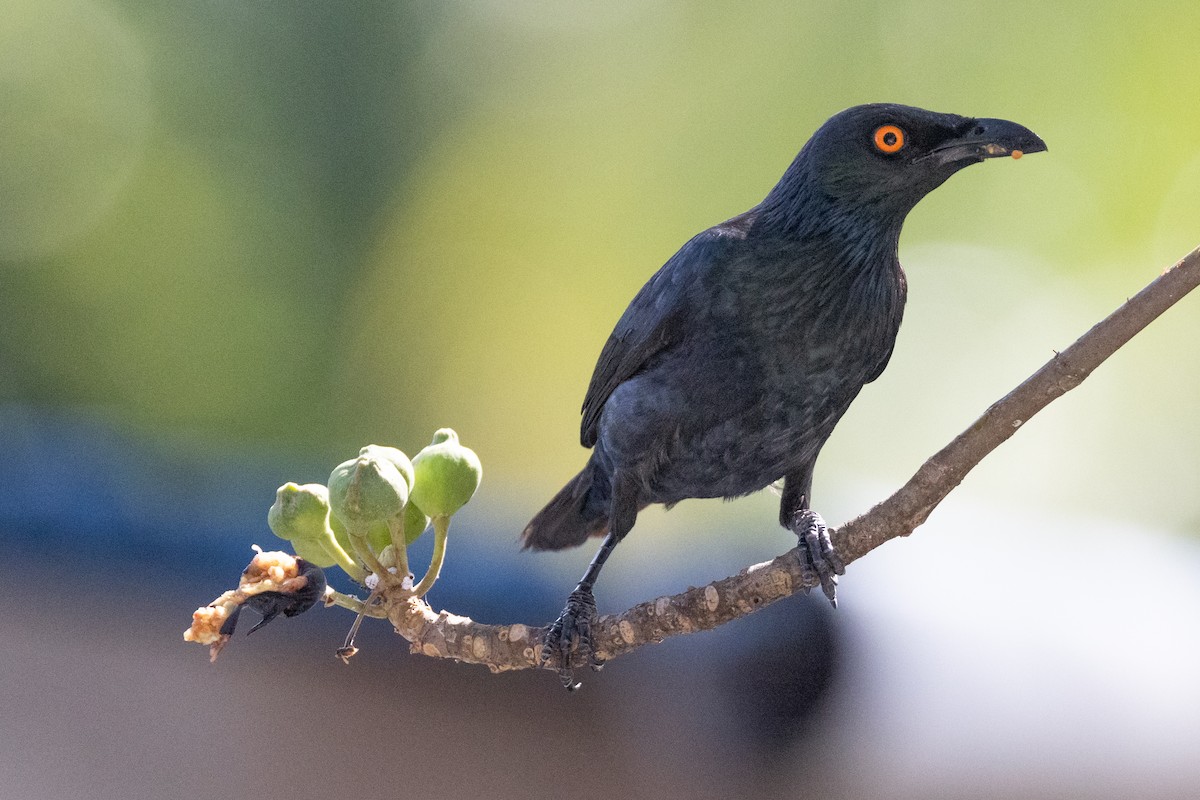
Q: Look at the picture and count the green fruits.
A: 6